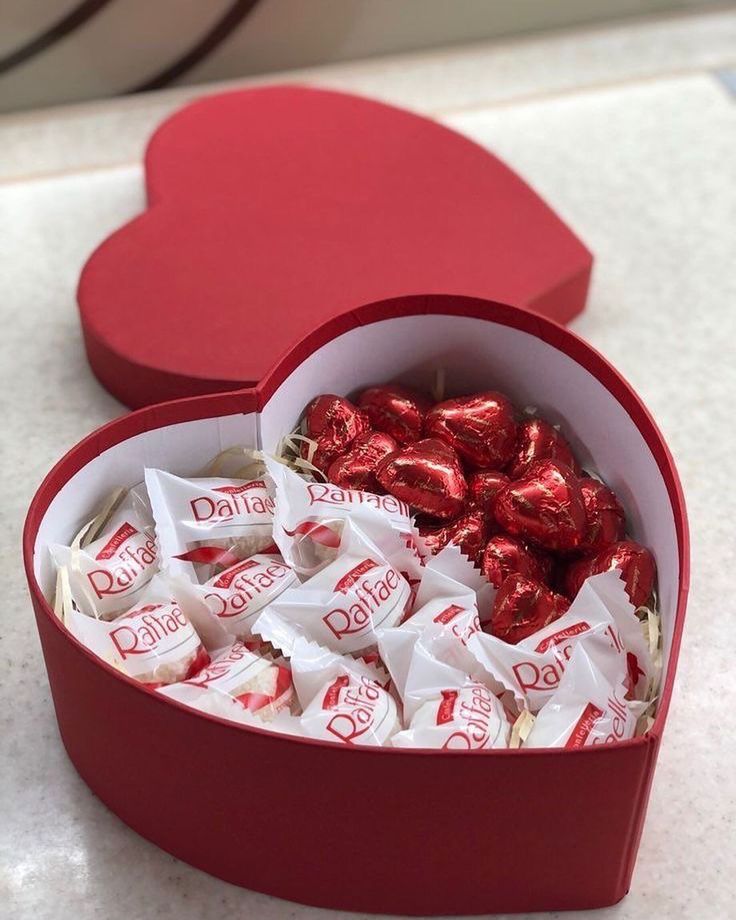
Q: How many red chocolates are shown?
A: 13